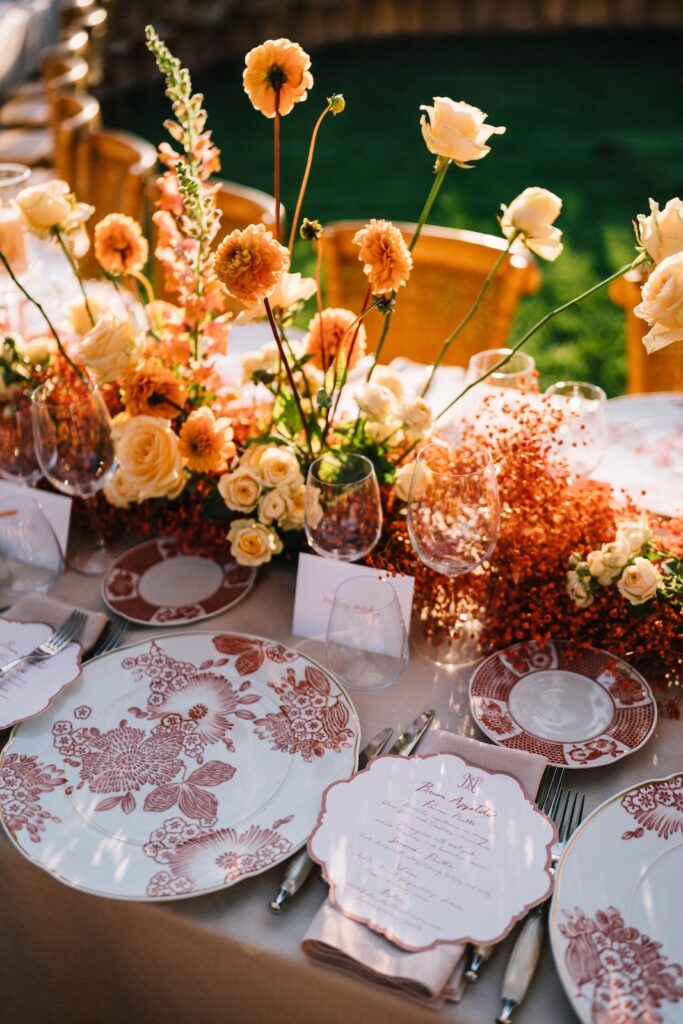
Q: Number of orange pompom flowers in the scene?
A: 7